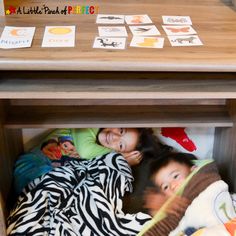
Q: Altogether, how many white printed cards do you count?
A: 11